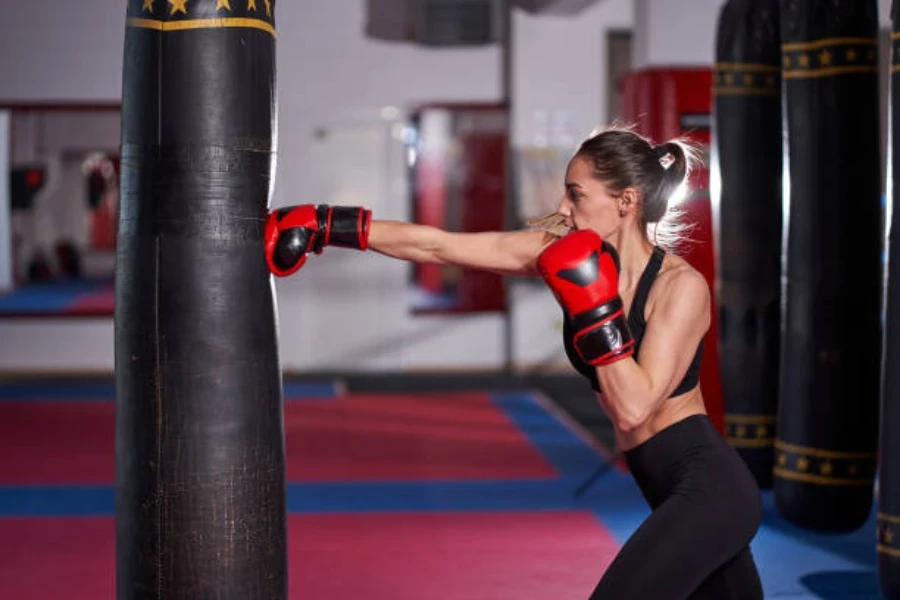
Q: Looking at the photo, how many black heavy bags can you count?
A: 4